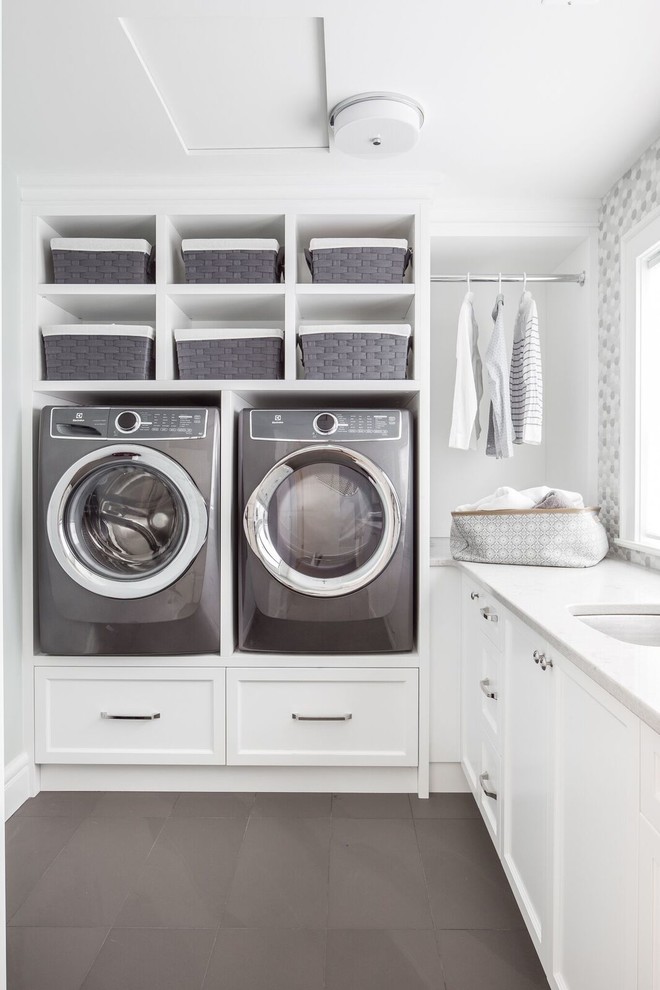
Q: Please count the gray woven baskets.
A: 6